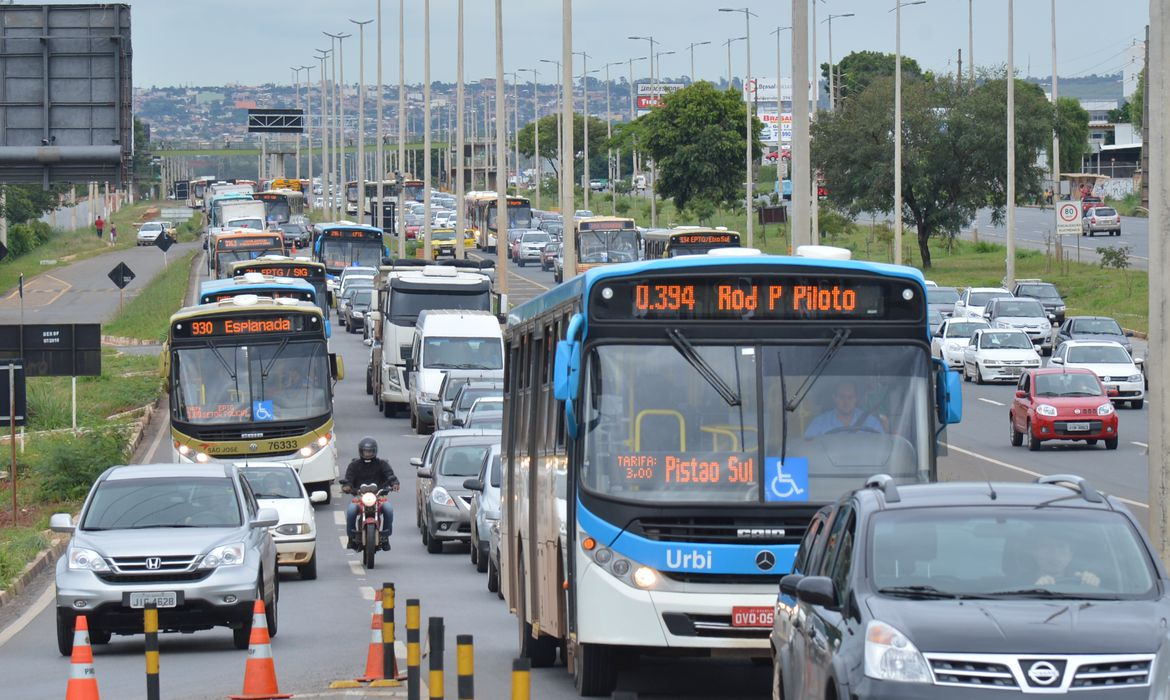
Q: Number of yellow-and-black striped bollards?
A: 6